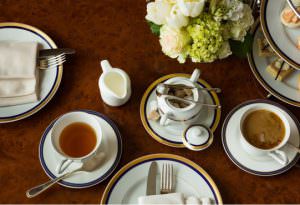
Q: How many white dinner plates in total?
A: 2